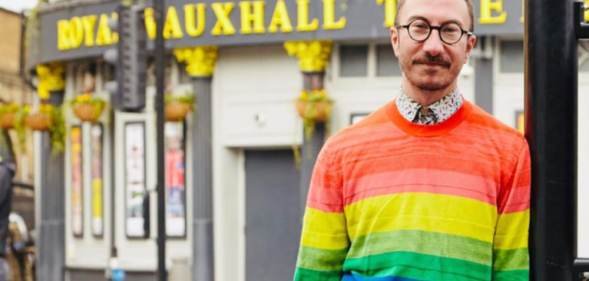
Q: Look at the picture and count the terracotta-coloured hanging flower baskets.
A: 5